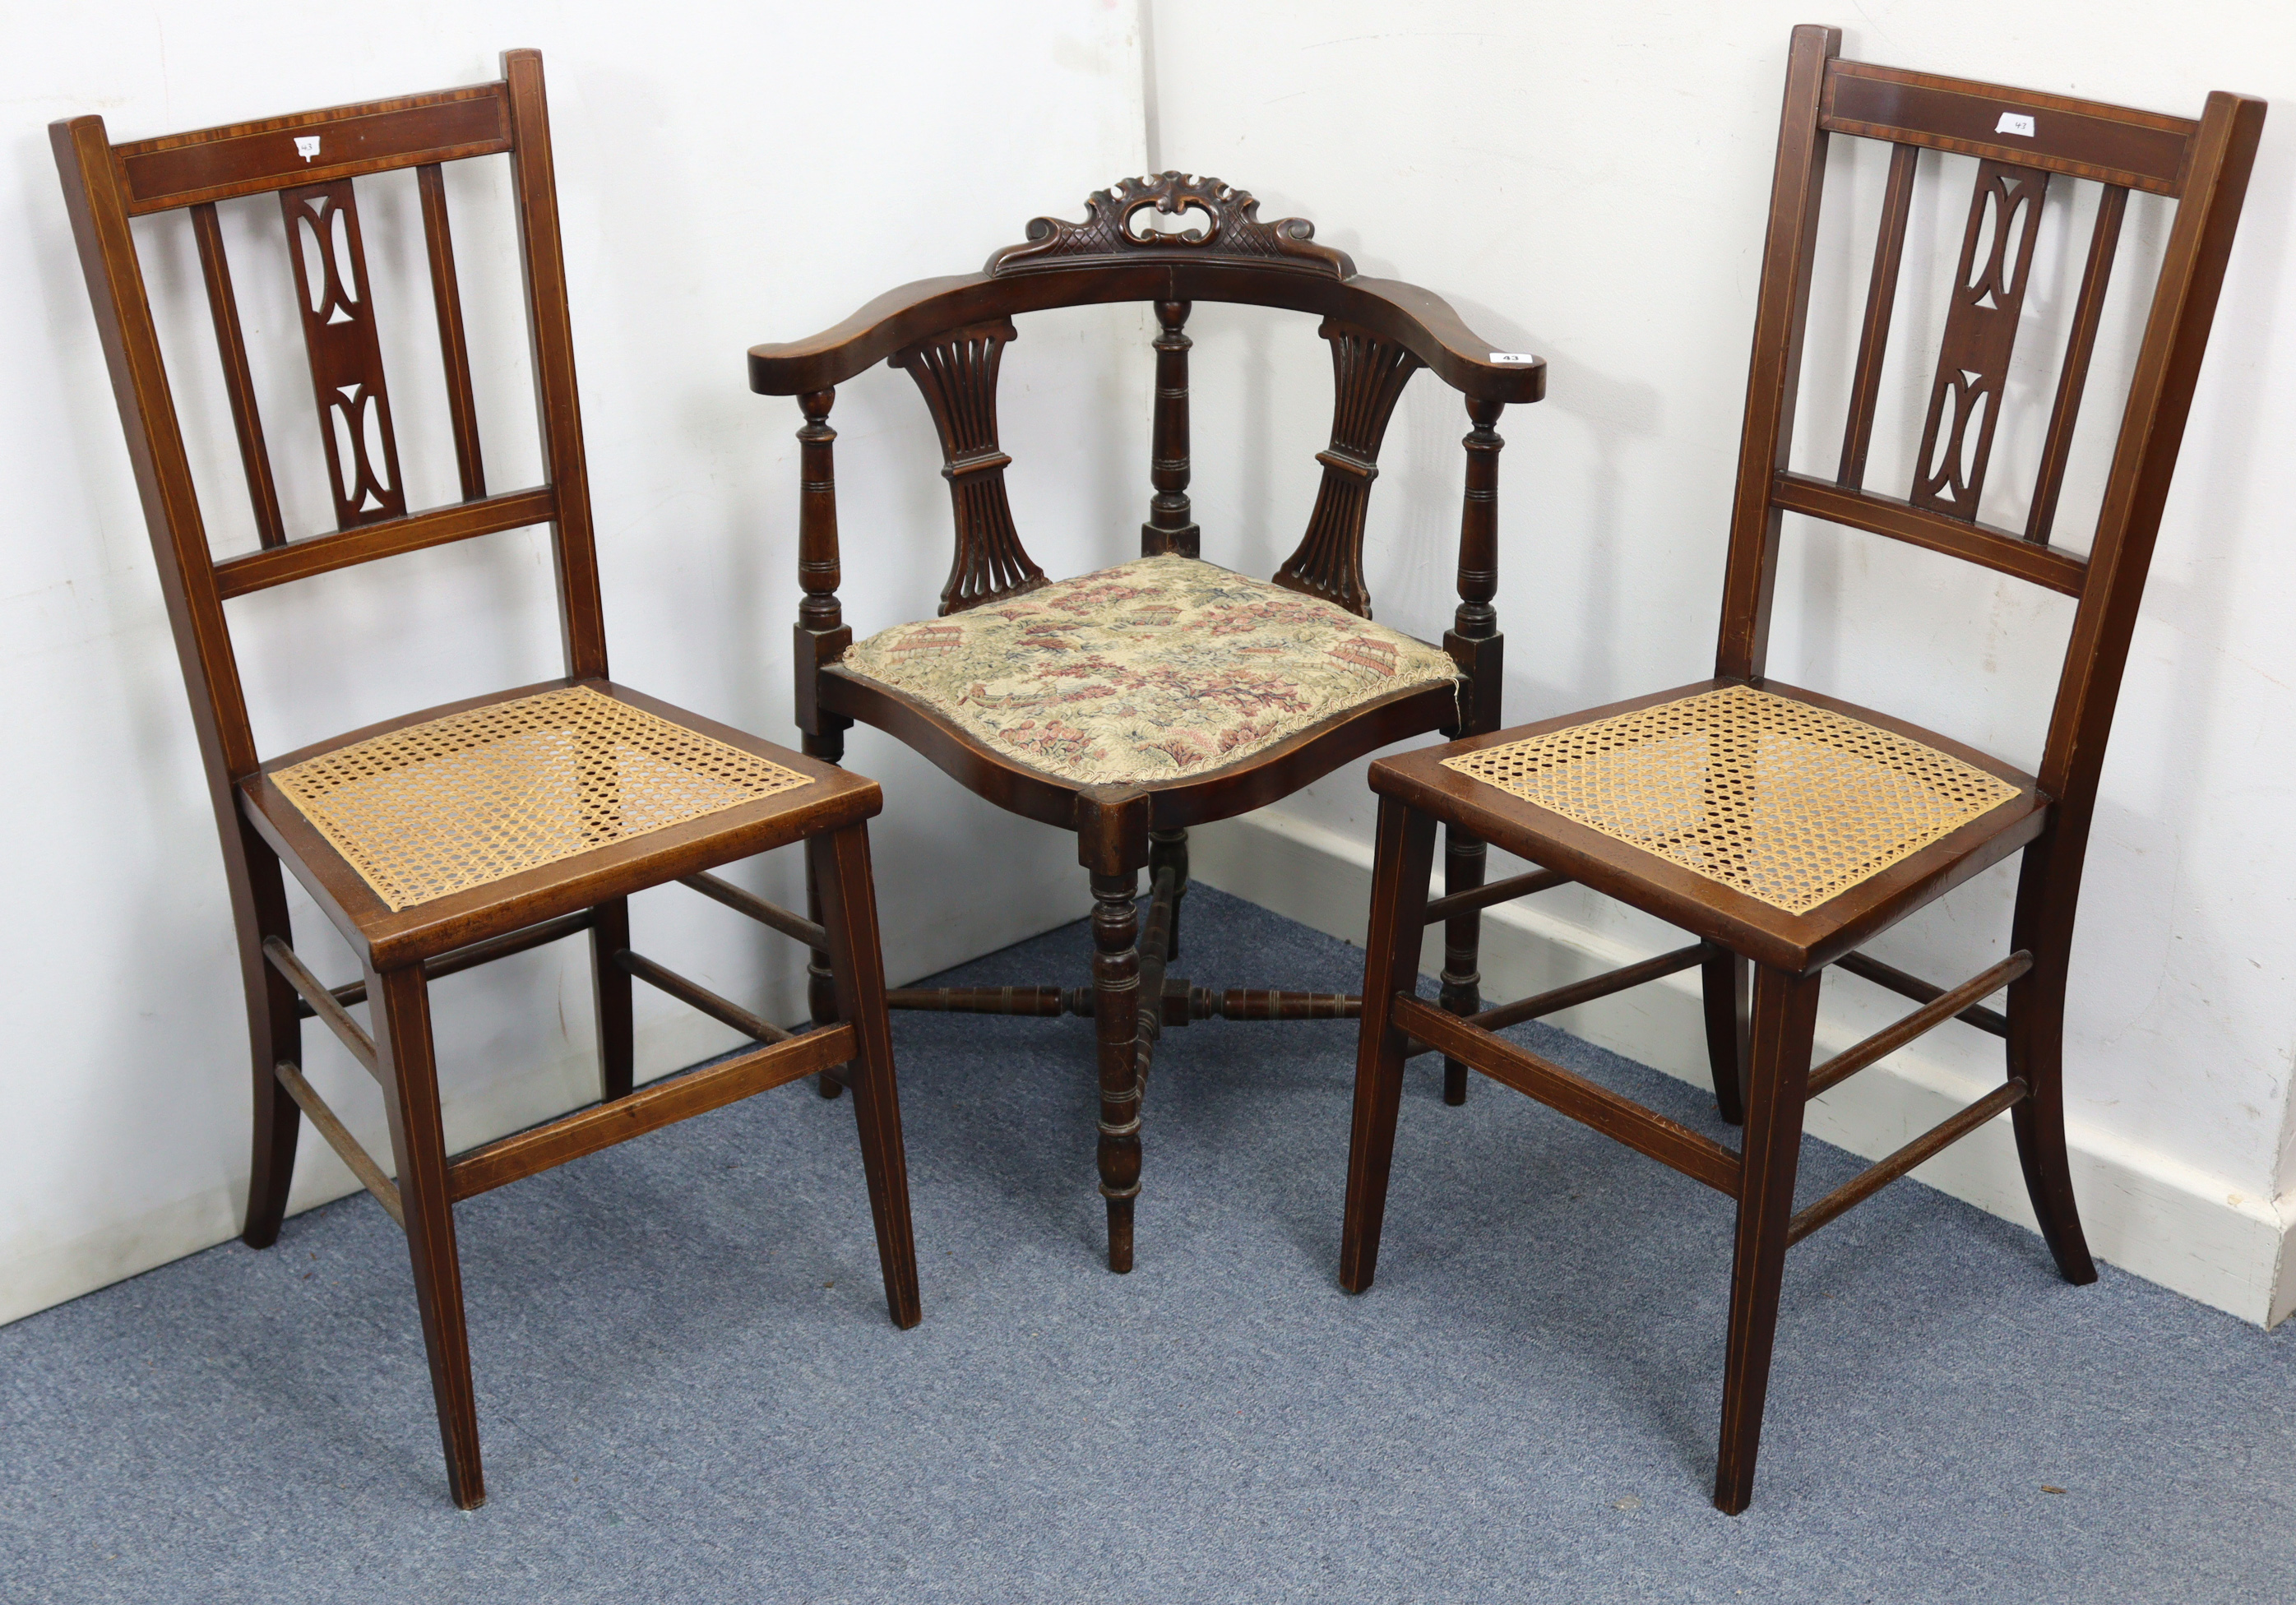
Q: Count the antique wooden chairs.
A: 3